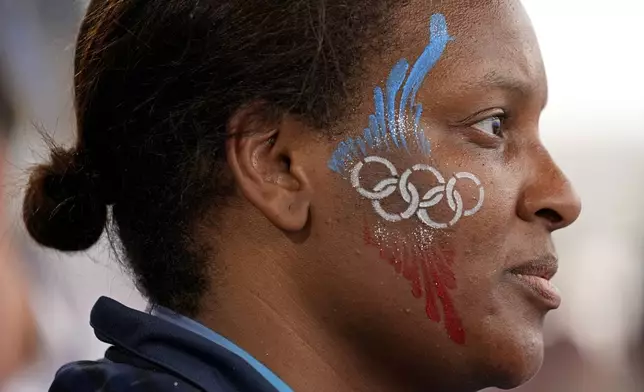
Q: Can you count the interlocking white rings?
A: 5